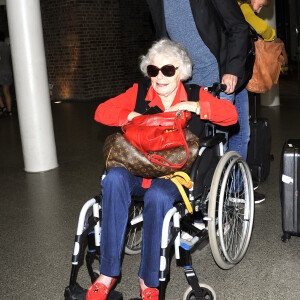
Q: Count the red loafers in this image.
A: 2